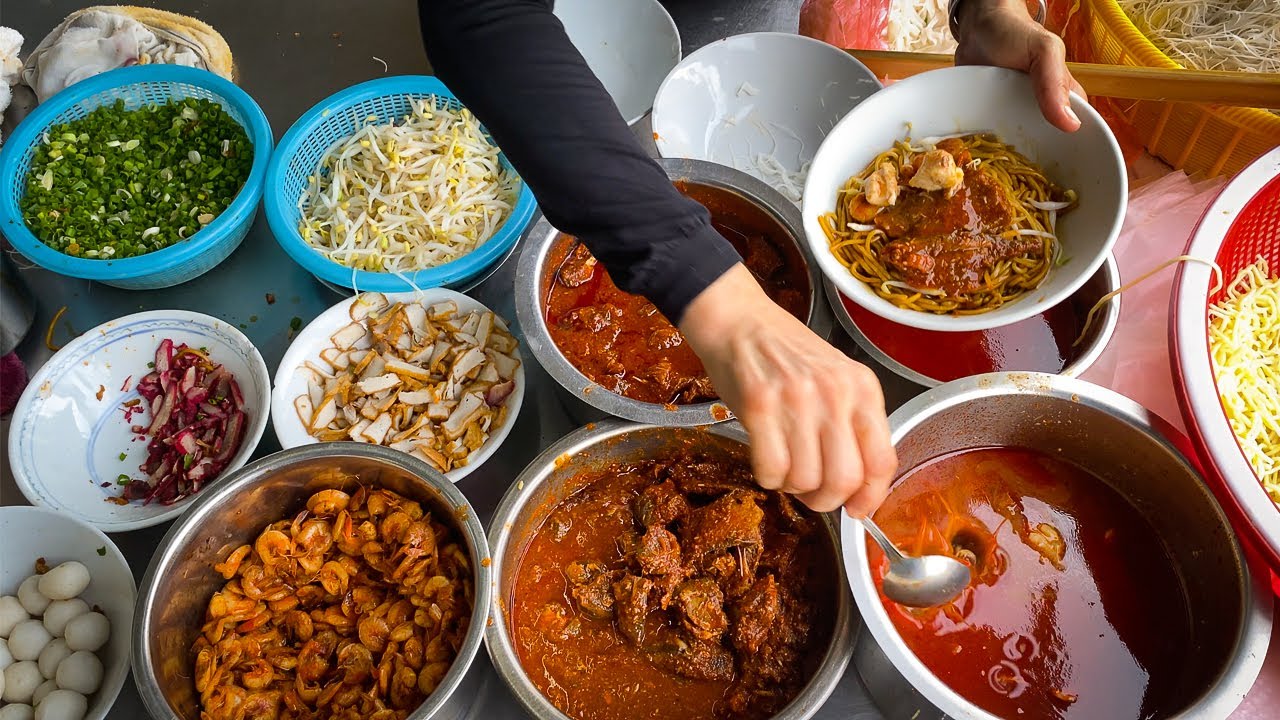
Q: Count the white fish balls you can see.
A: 14